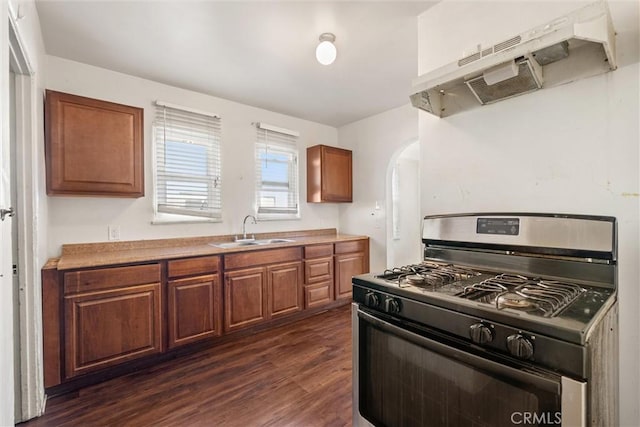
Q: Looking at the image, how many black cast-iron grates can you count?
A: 2